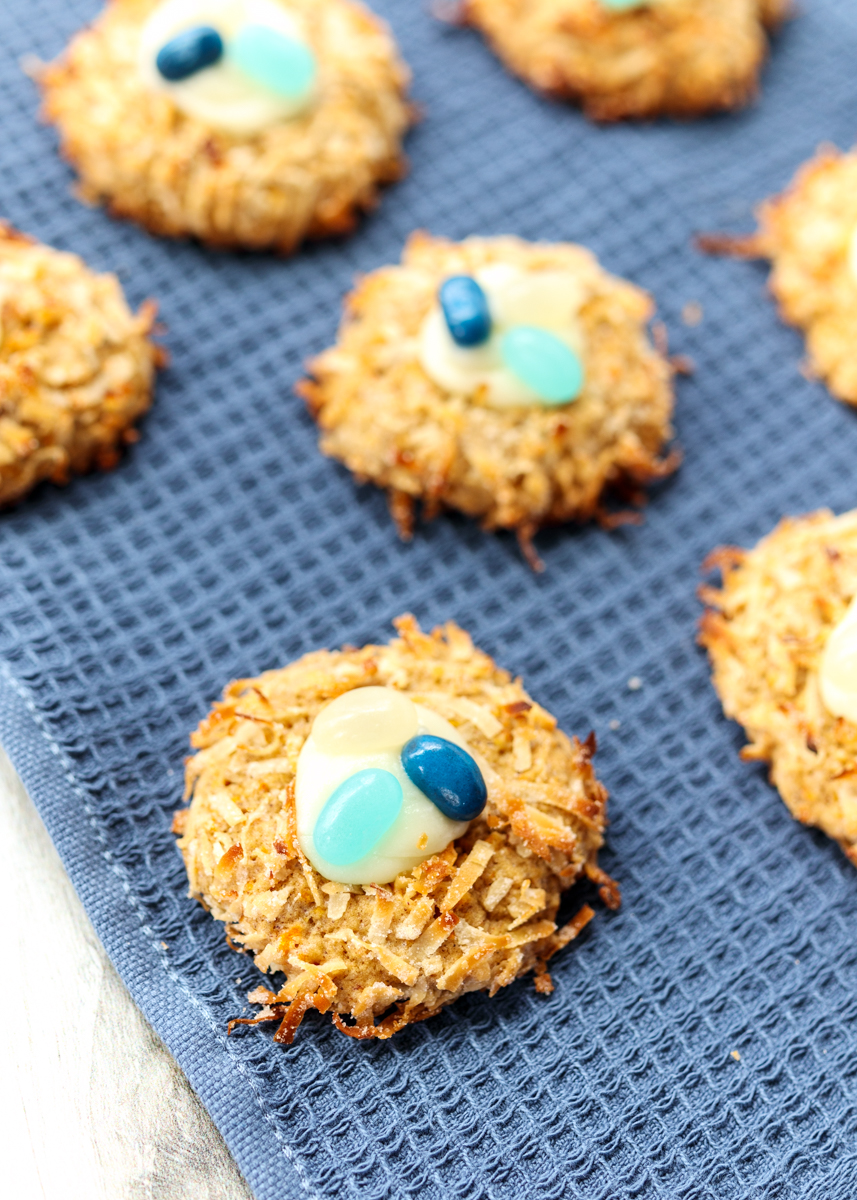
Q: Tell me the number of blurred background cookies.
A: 6